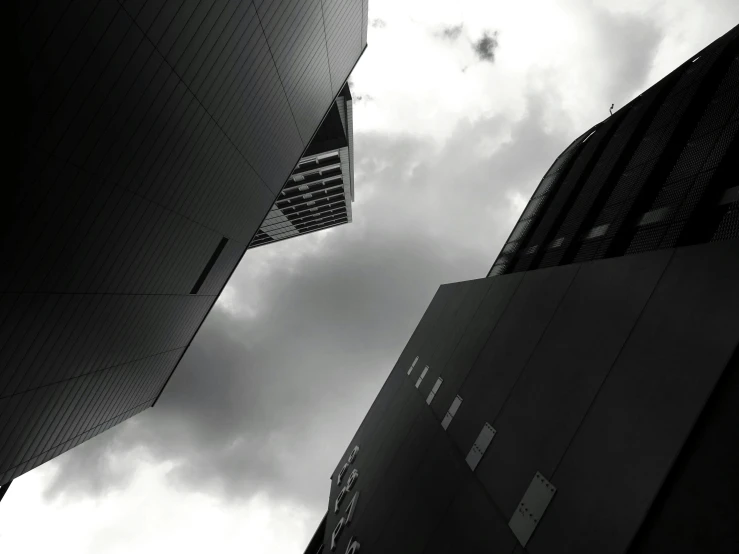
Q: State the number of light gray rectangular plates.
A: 6